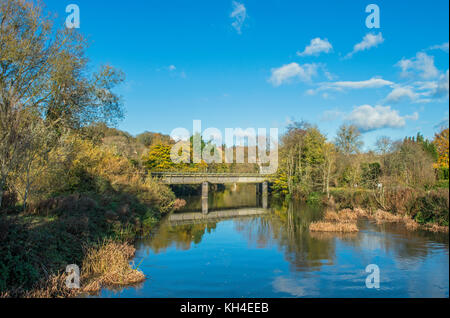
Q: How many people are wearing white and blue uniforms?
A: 0